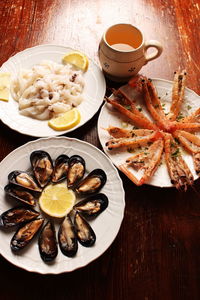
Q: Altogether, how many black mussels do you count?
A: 12